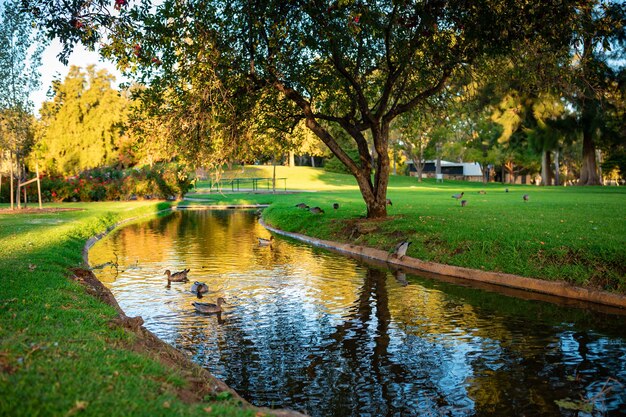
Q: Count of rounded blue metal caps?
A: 0